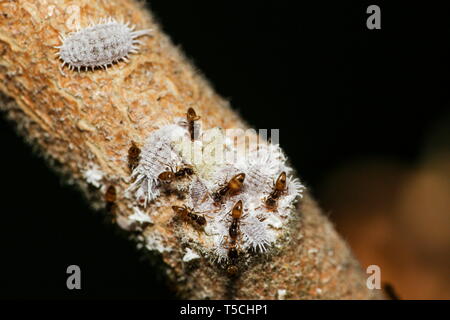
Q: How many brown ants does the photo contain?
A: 9